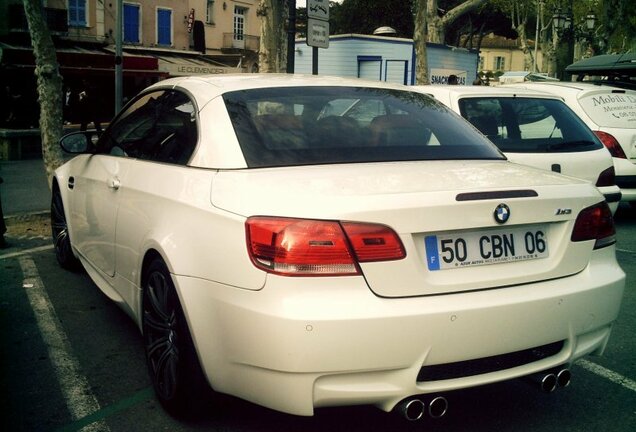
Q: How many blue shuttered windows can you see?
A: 3